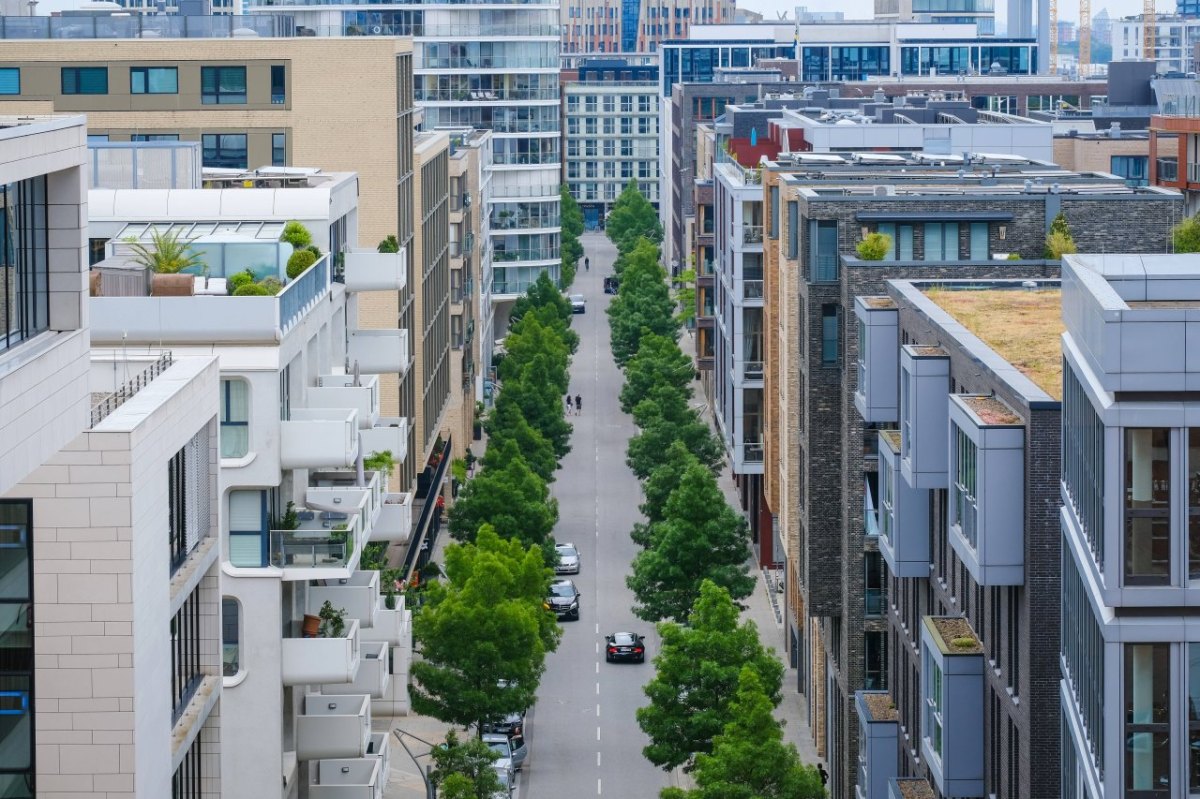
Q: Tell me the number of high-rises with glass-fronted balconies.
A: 1